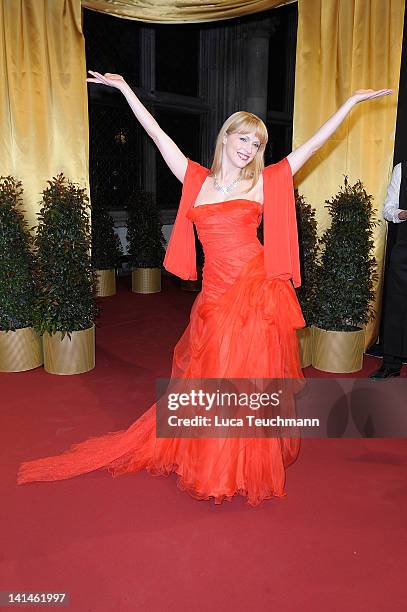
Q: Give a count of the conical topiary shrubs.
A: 6